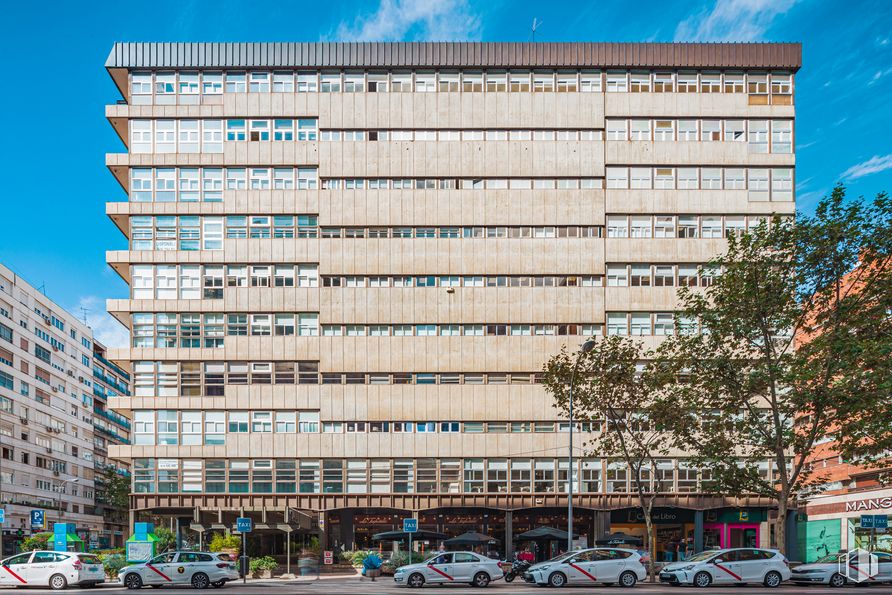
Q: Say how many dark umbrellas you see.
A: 4